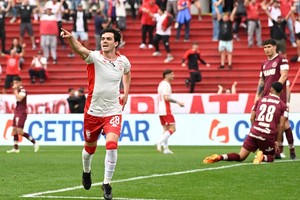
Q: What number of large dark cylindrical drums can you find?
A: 0